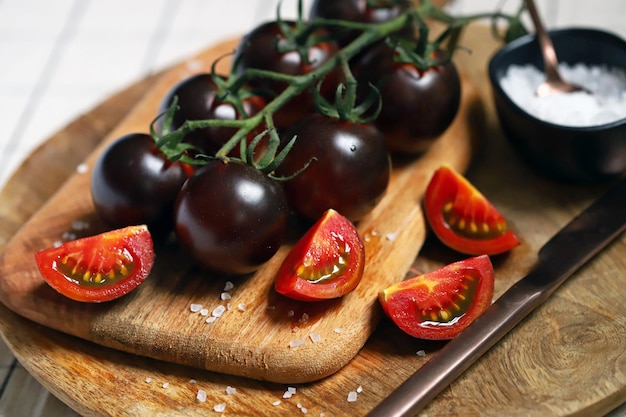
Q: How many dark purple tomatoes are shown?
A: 7